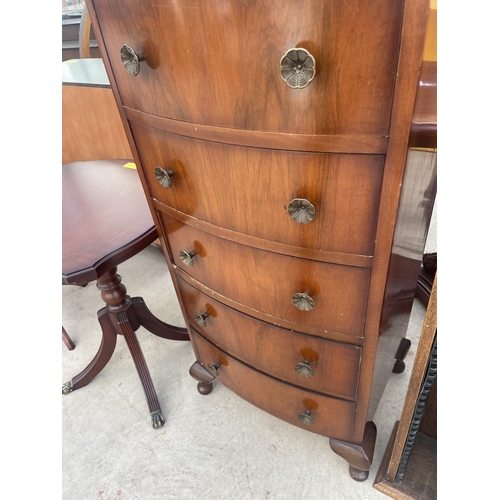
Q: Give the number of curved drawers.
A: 5